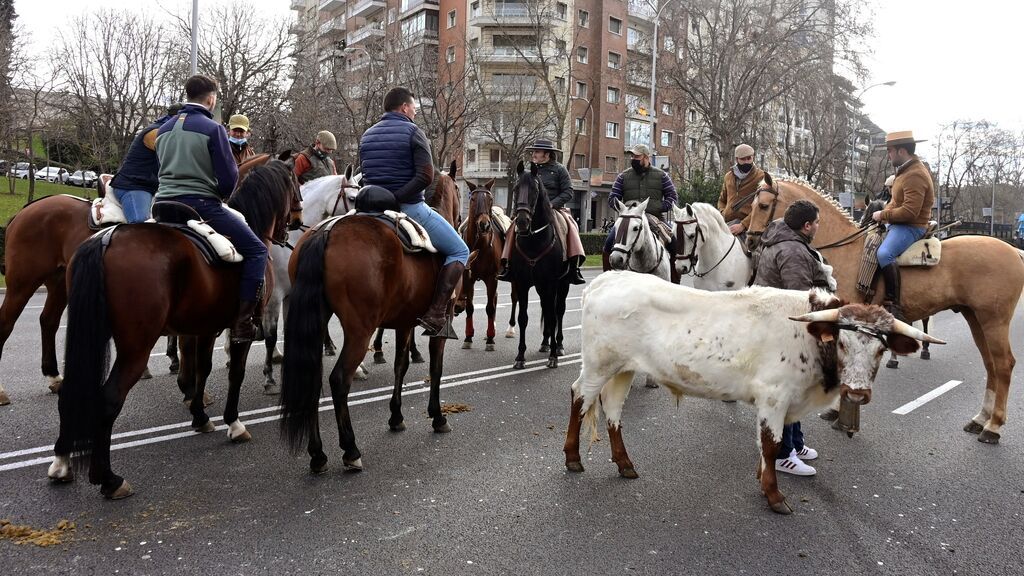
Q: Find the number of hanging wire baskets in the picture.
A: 0